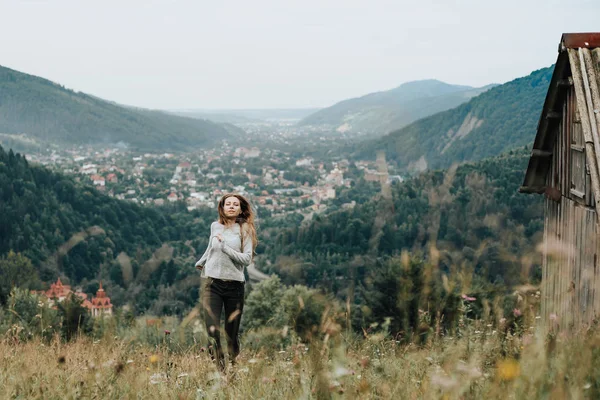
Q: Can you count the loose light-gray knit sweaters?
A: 1